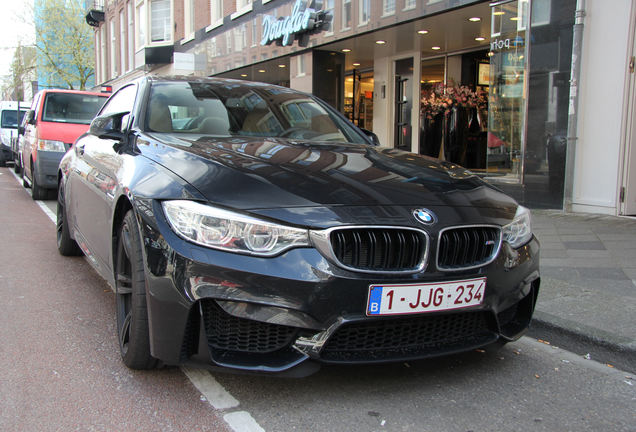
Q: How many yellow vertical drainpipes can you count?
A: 0